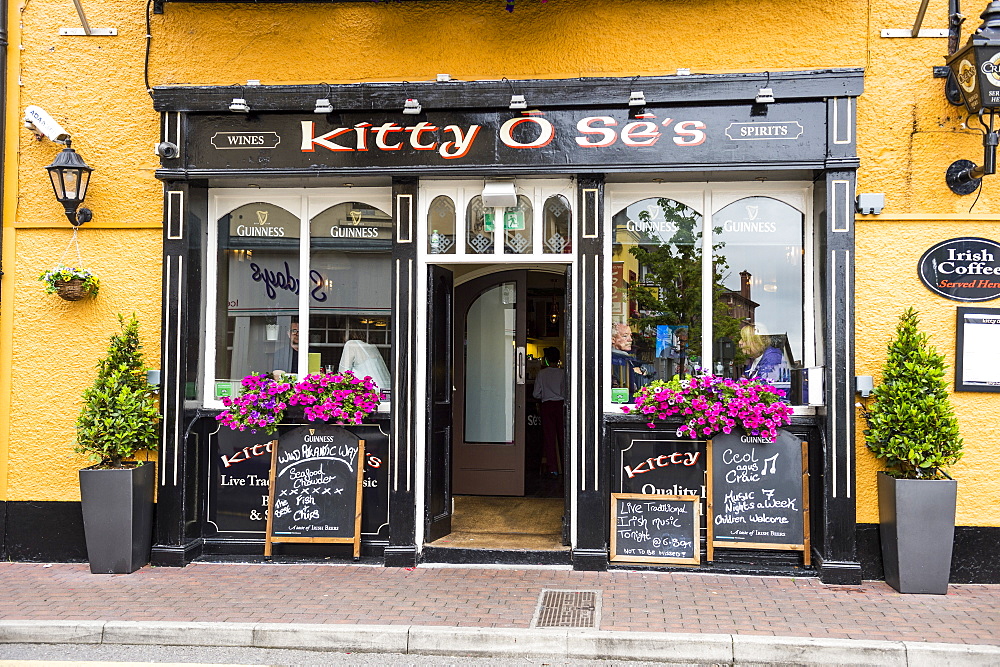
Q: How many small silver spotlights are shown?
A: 6